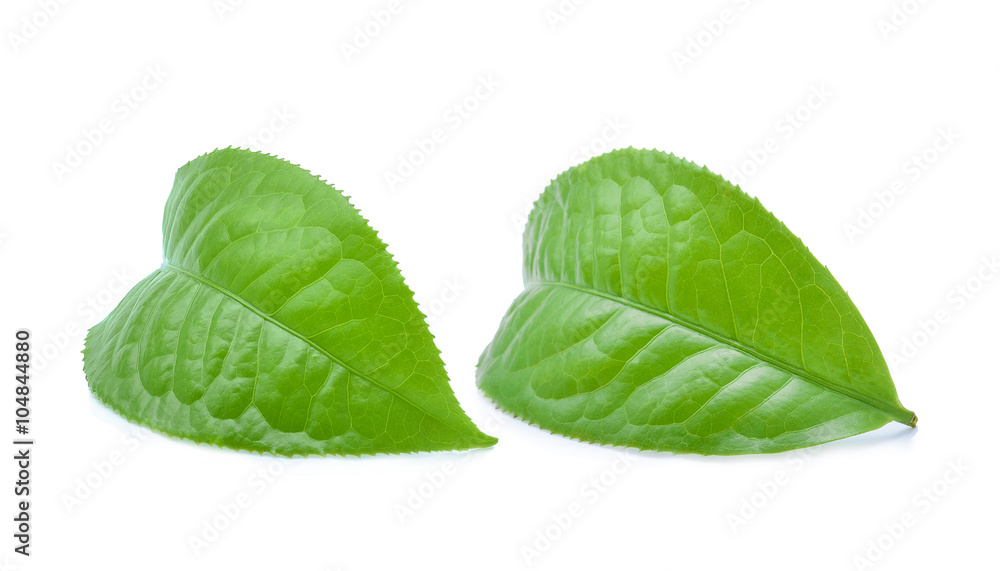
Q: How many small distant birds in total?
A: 0